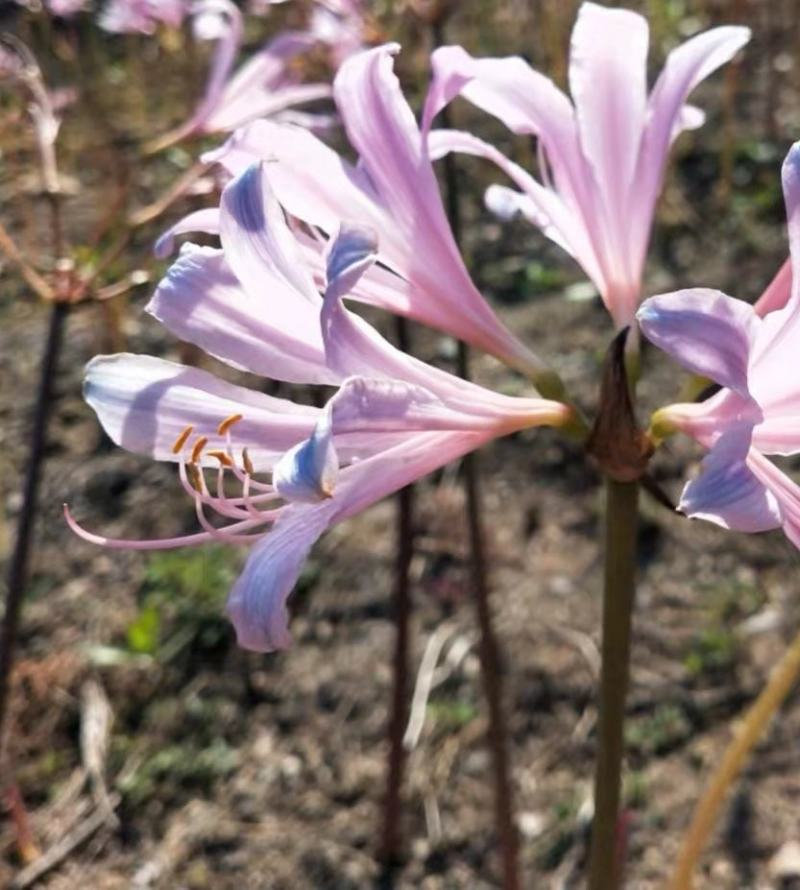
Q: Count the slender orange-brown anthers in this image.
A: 6